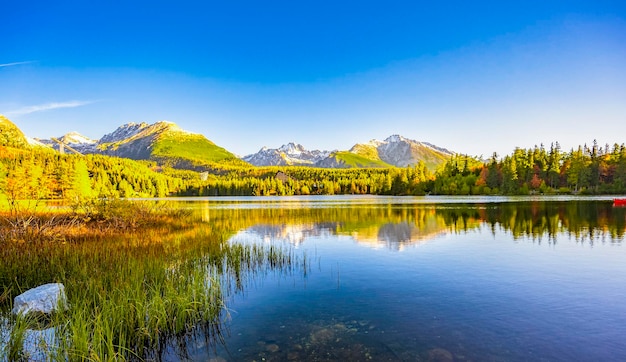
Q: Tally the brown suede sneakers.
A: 0